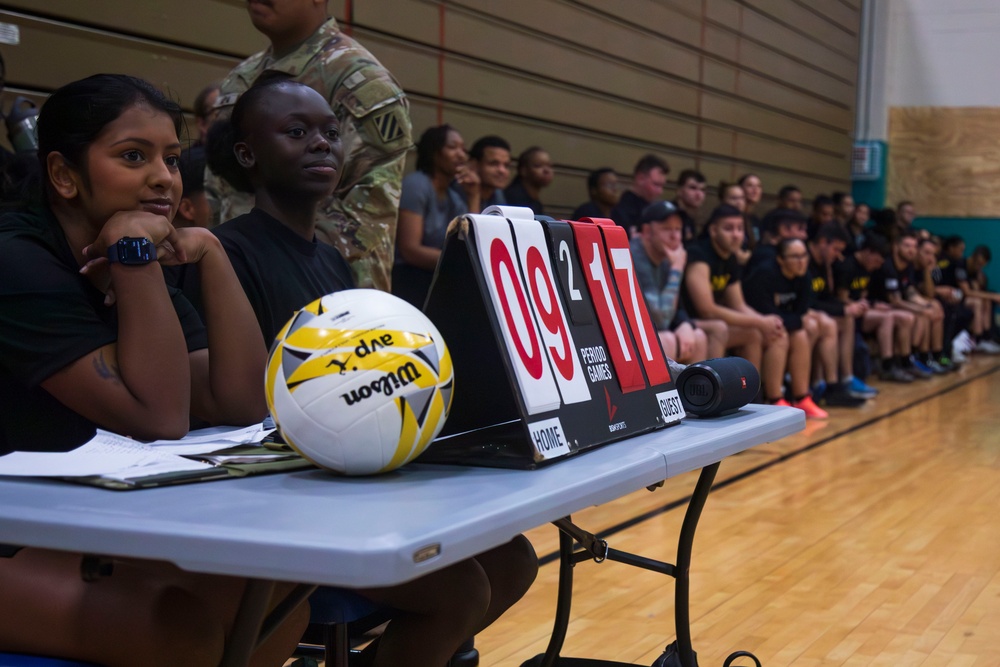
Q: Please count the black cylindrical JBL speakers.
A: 1